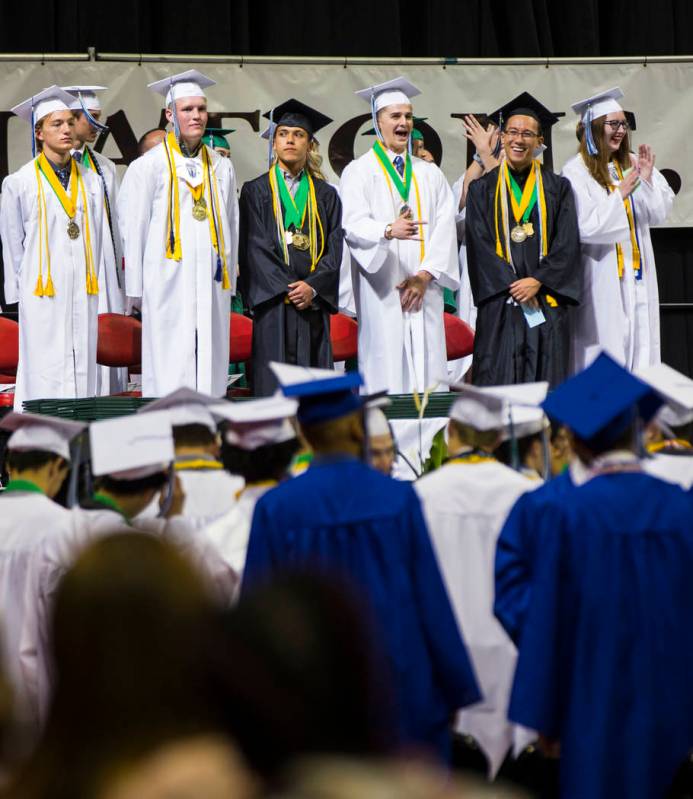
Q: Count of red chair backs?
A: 5